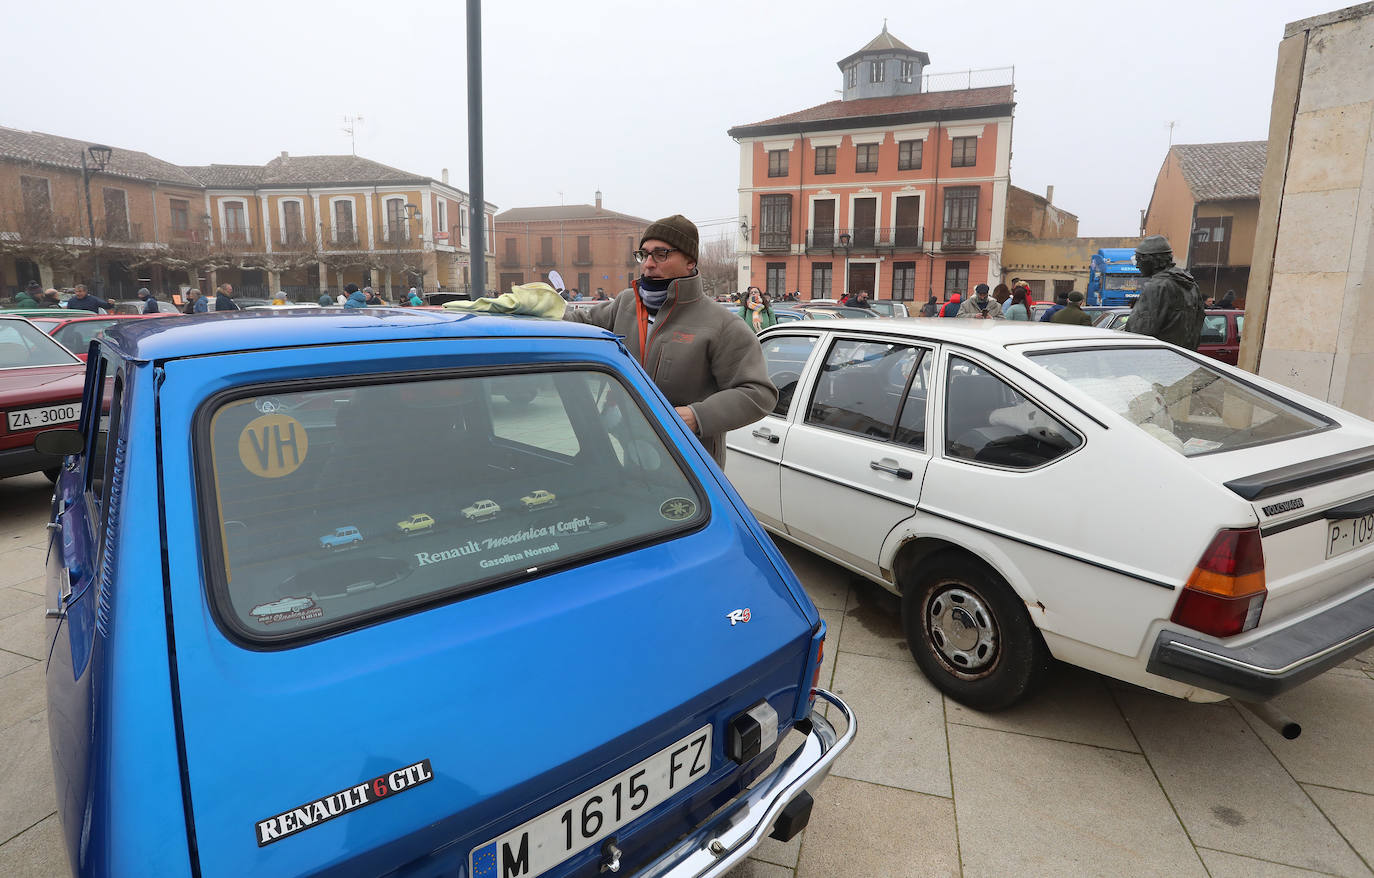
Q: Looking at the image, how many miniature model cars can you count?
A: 4